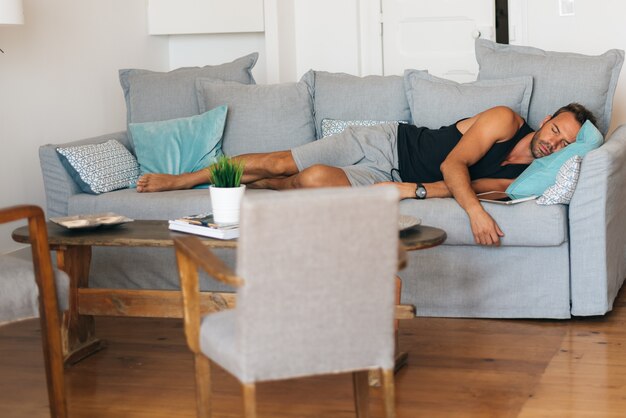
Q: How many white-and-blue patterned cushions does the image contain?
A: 3